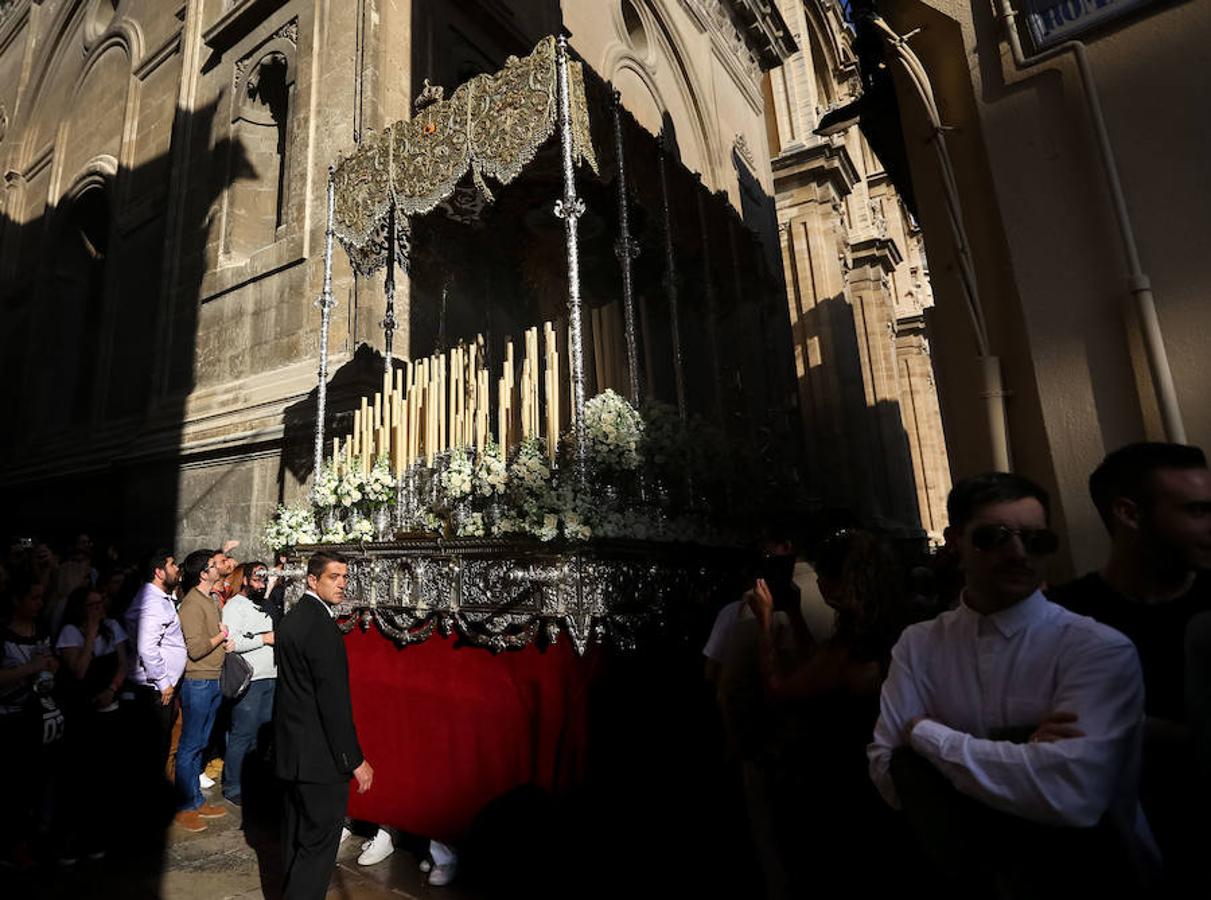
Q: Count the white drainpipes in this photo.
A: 2